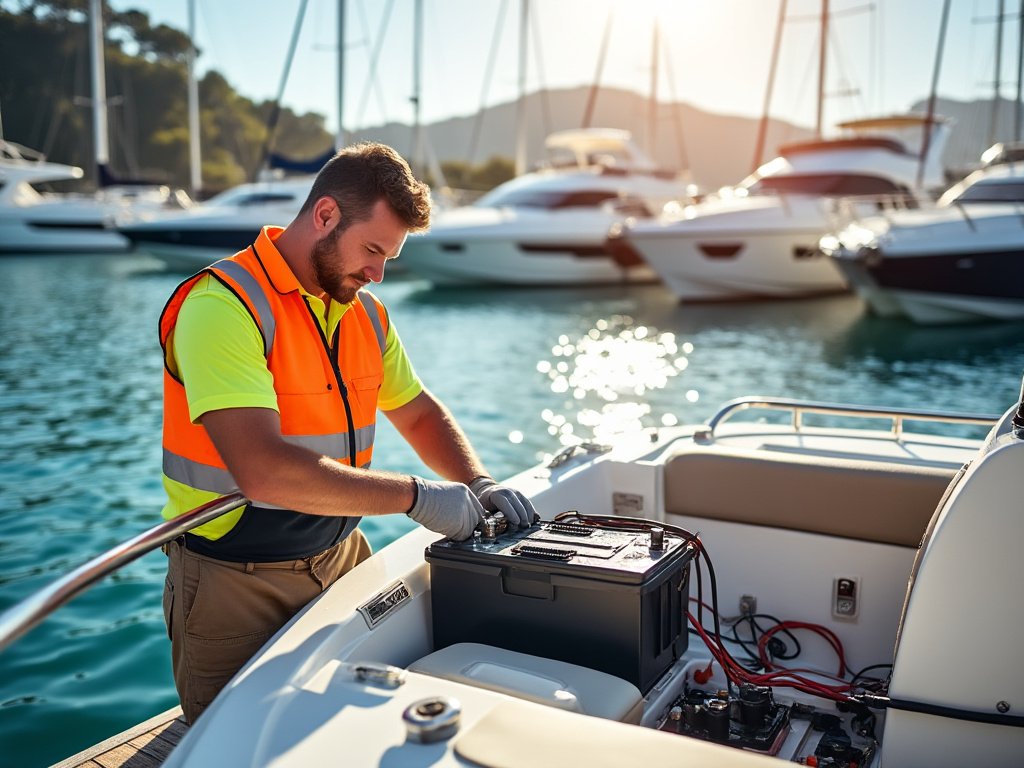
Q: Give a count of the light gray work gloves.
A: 2